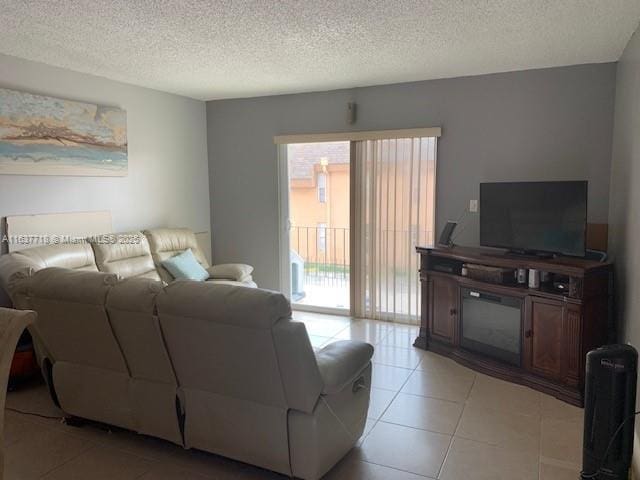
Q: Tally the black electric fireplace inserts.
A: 1